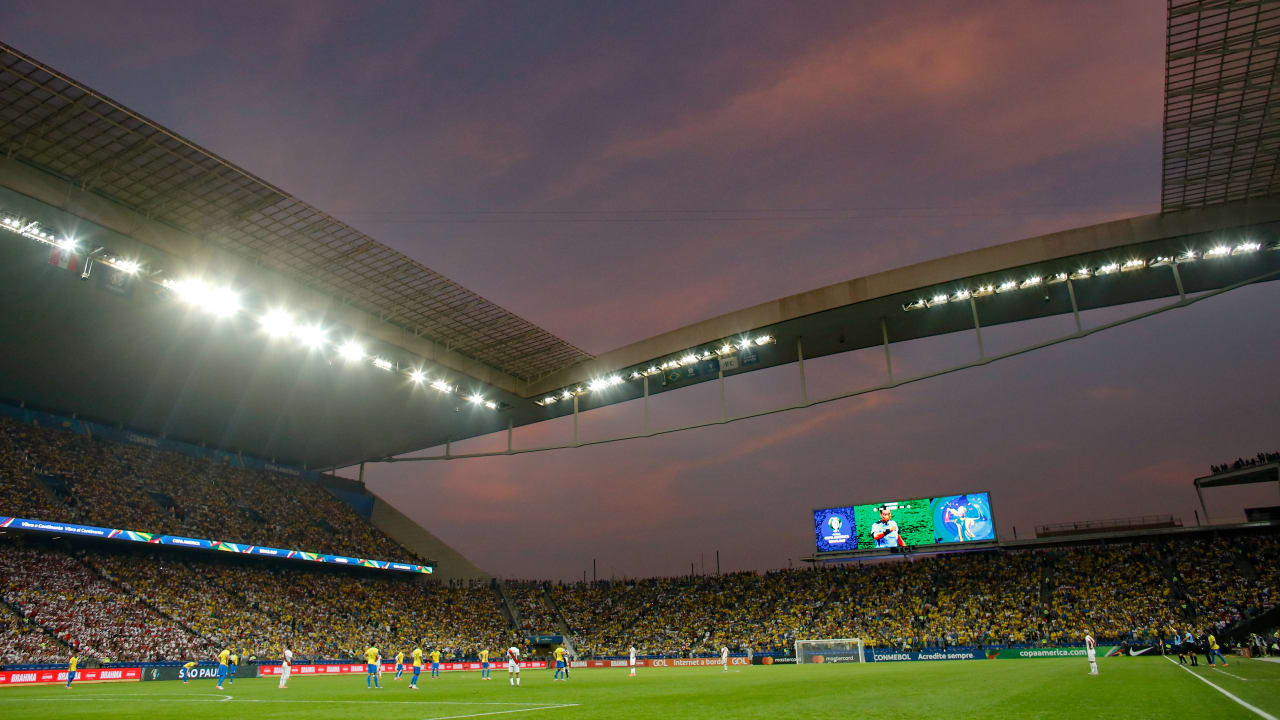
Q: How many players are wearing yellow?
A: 11